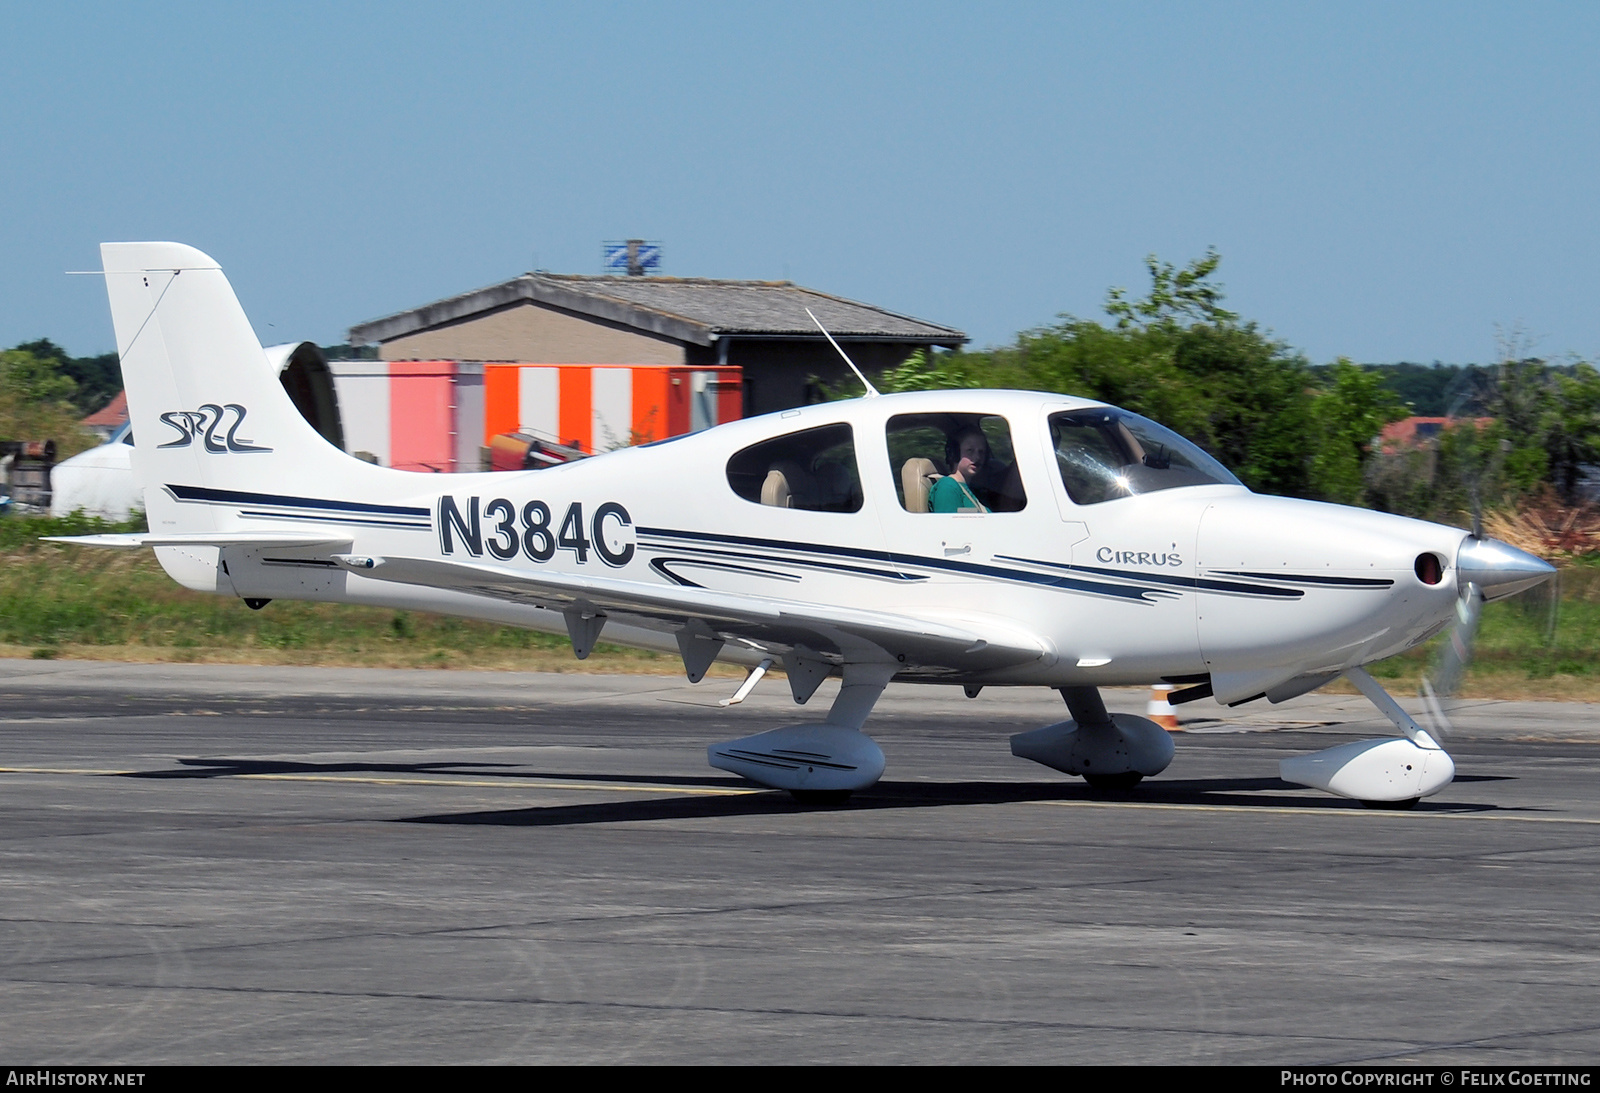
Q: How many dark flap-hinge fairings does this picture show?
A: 3